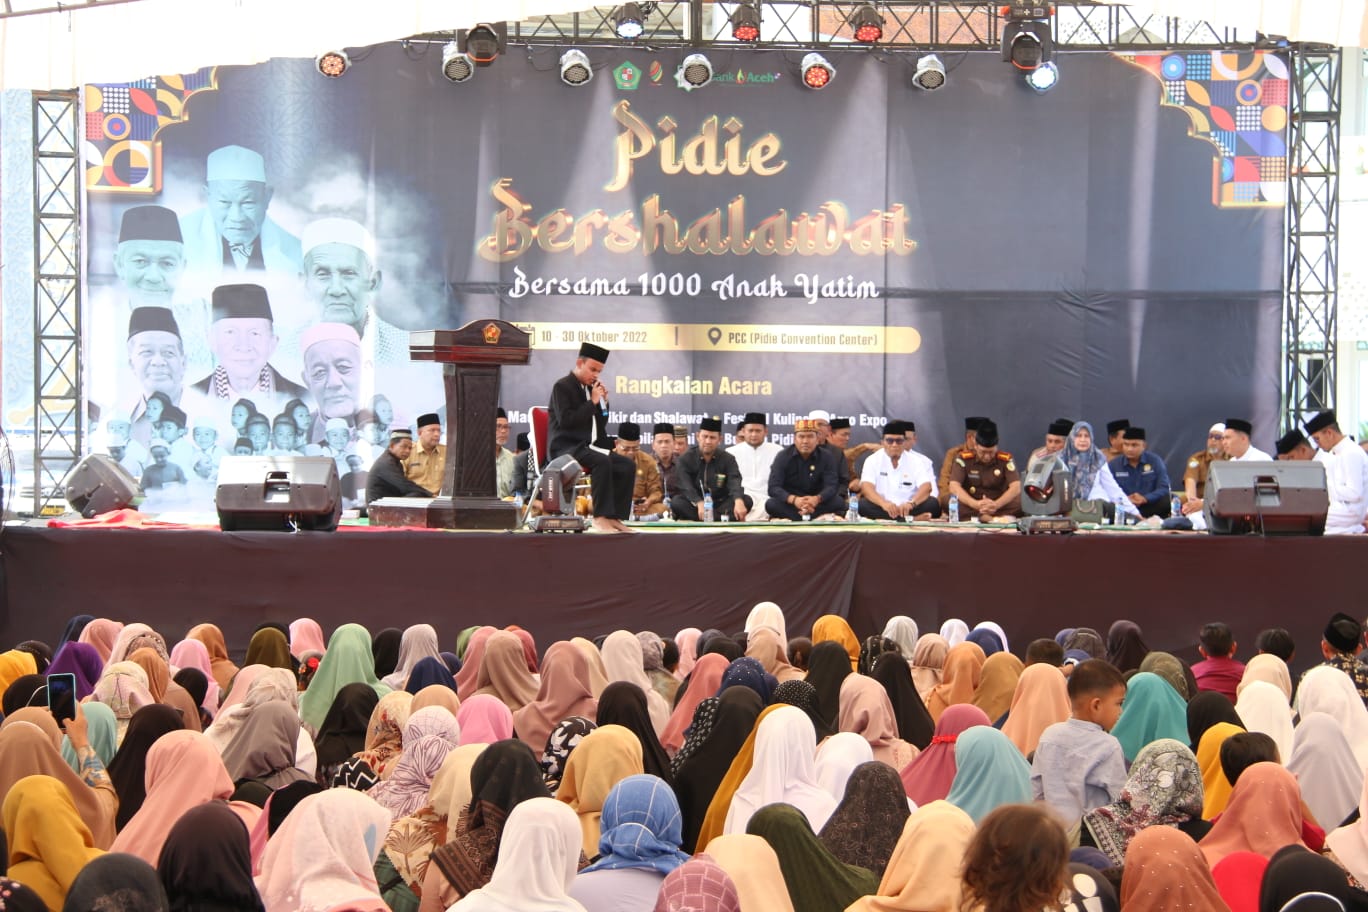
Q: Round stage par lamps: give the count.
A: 10